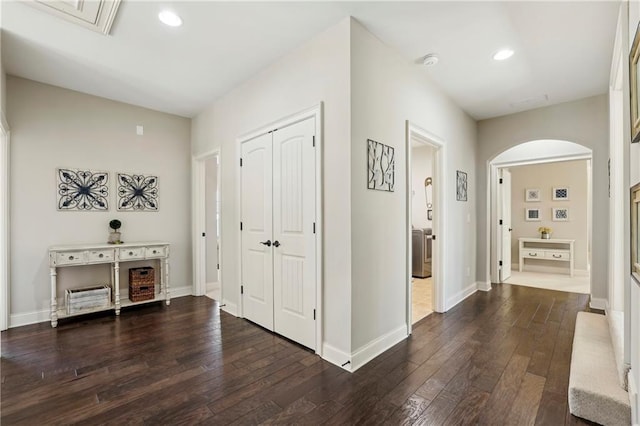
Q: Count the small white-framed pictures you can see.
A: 4